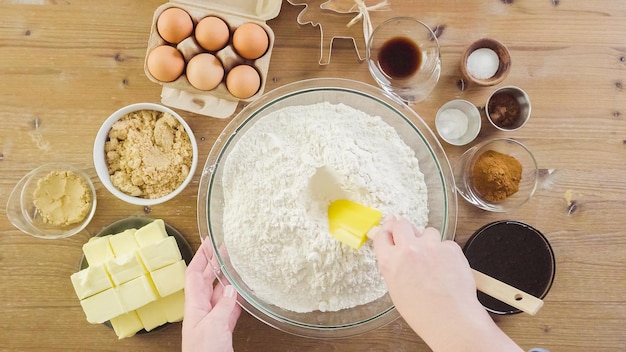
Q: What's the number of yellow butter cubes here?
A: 12